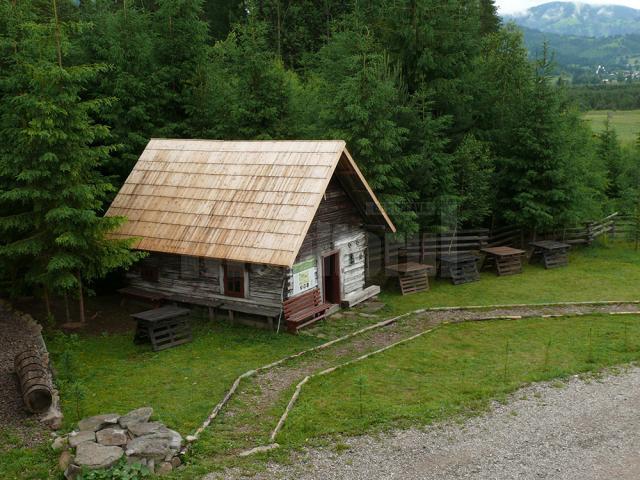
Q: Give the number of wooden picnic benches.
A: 5